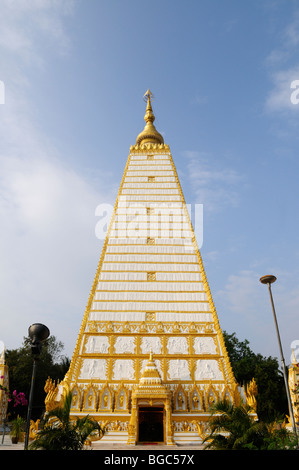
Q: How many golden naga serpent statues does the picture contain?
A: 2